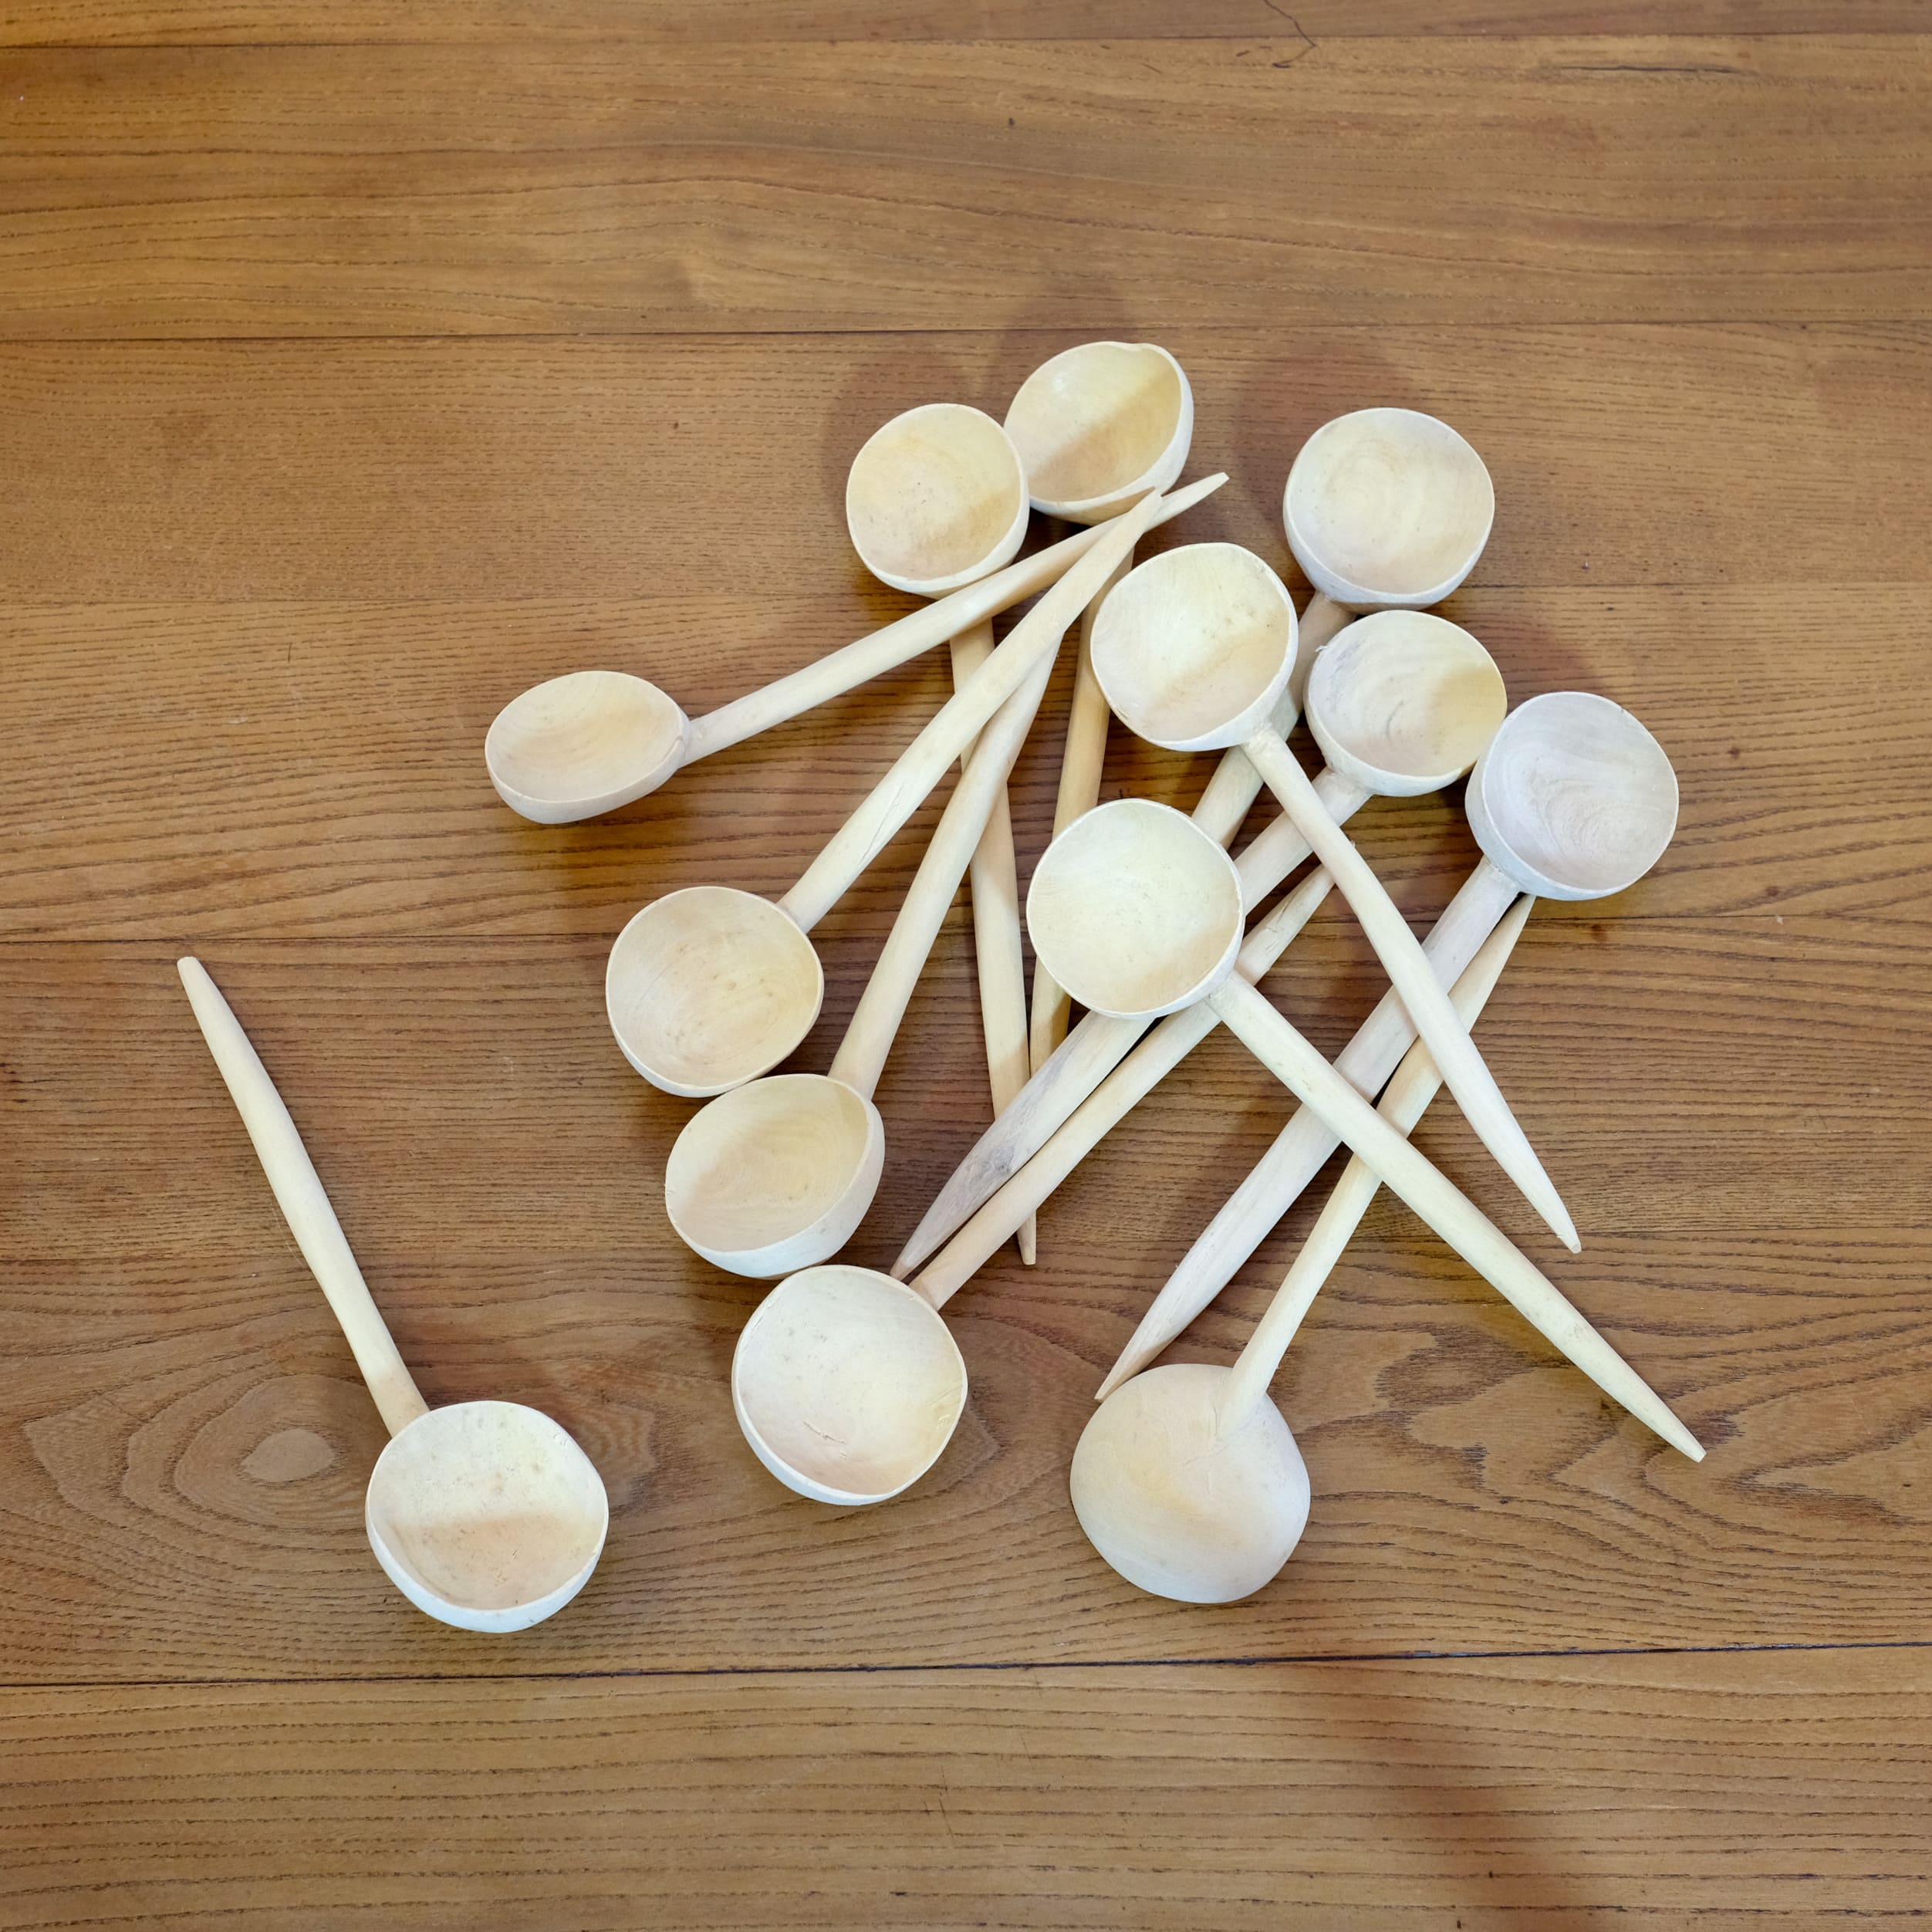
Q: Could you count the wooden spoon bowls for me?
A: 13